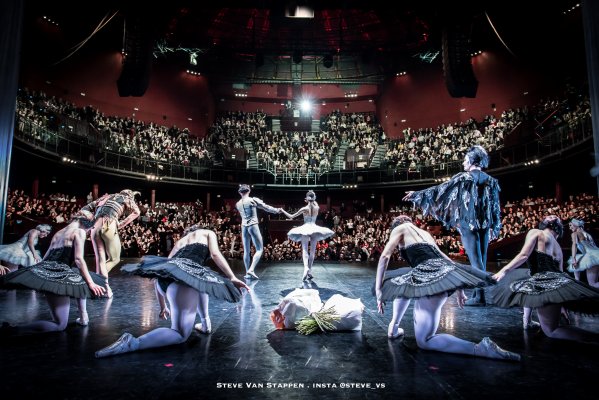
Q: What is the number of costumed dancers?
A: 10